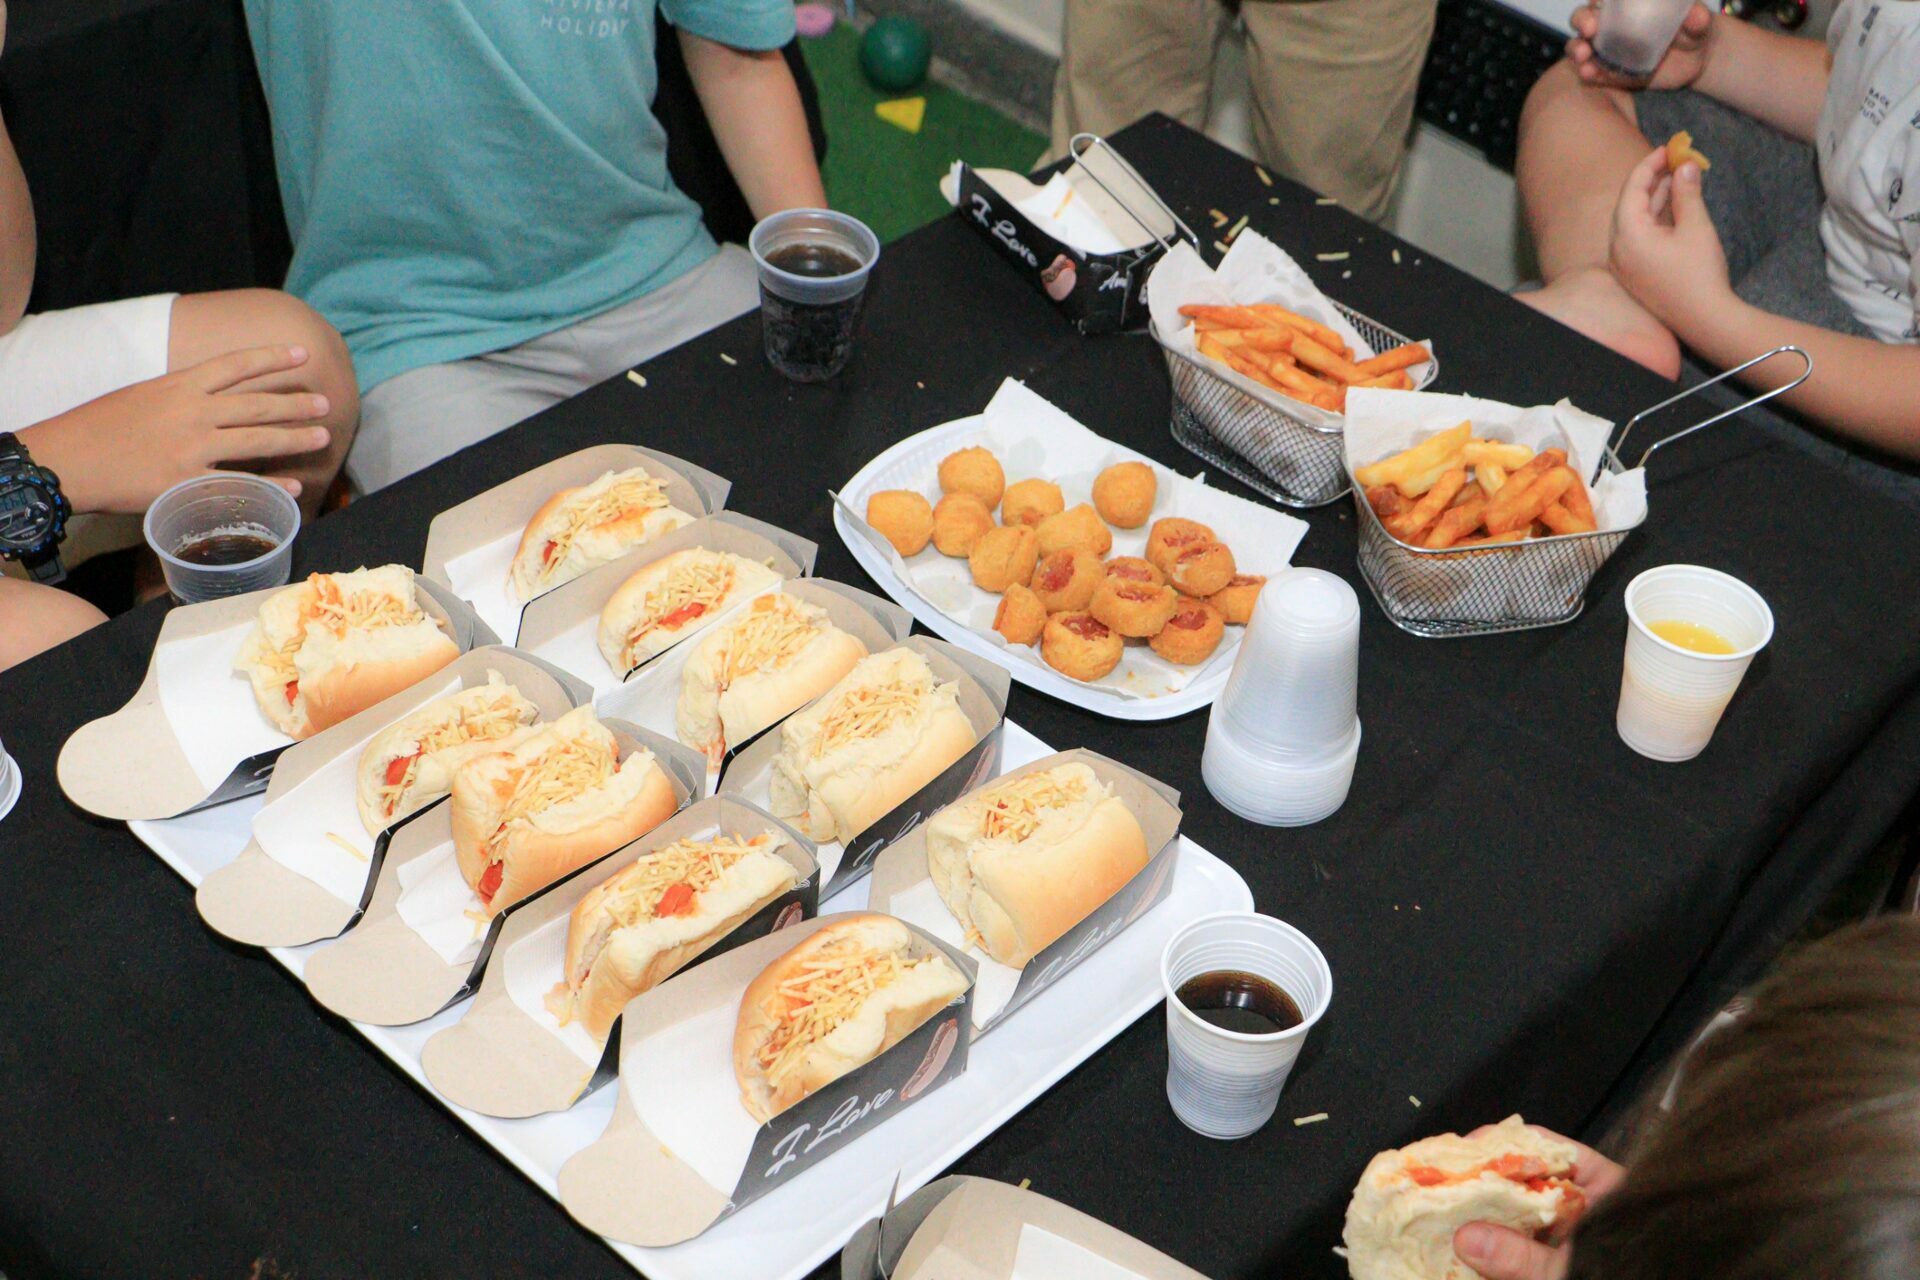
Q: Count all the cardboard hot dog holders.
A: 12